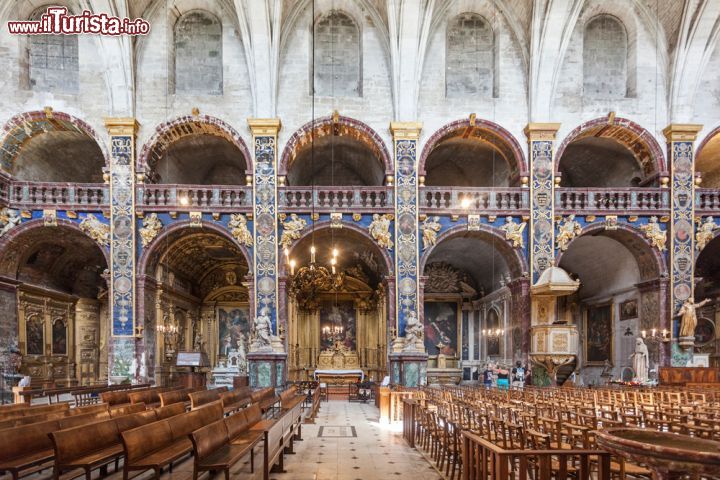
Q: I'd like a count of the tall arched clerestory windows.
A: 5